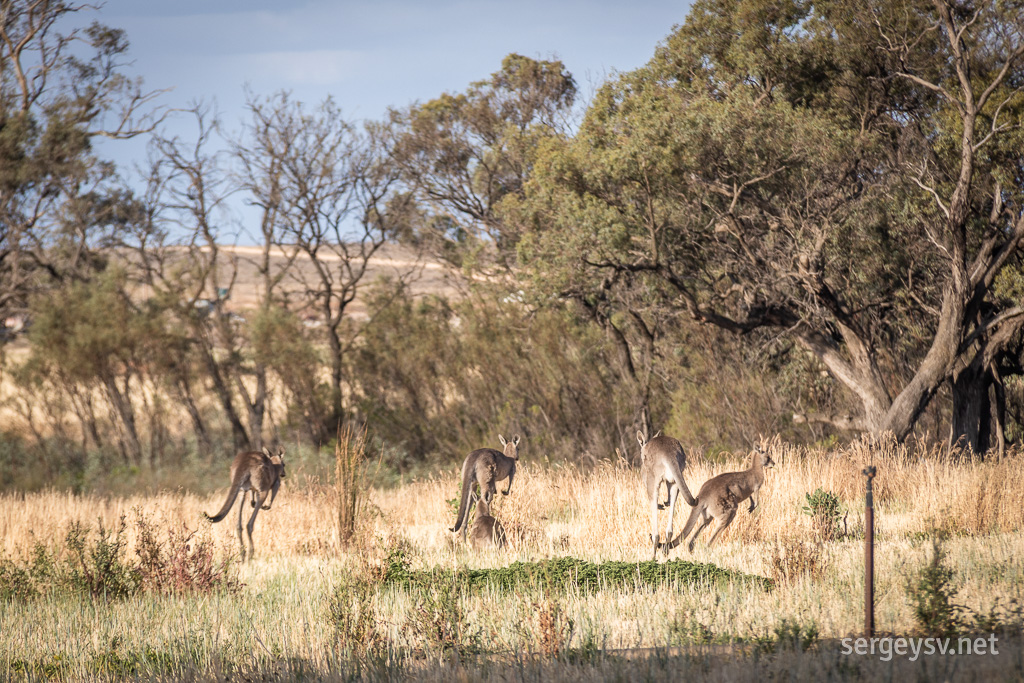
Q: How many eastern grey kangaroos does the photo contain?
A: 5